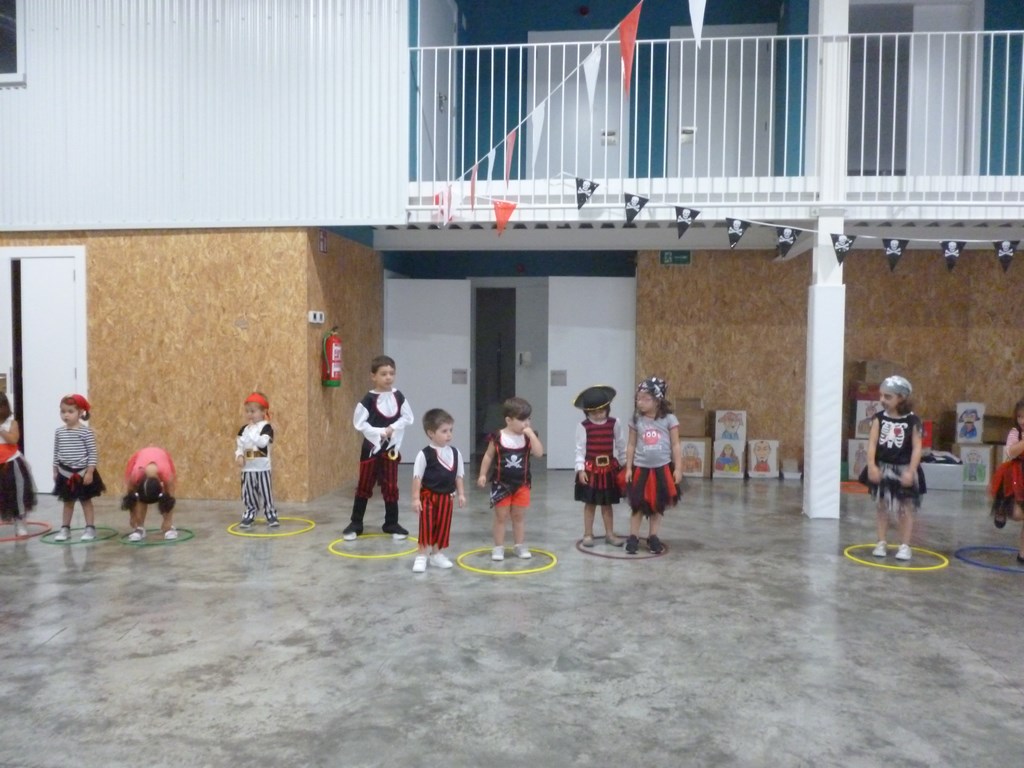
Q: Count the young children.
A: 11